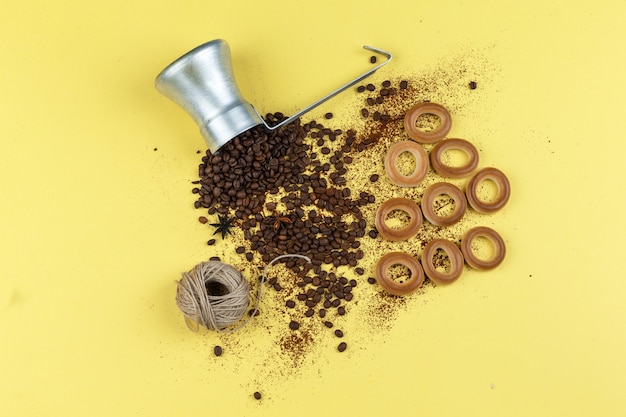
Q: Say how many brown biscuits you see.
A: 9